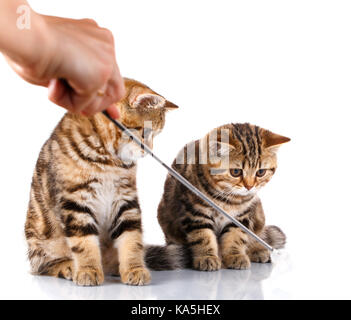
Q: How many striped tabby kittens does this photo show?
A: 2